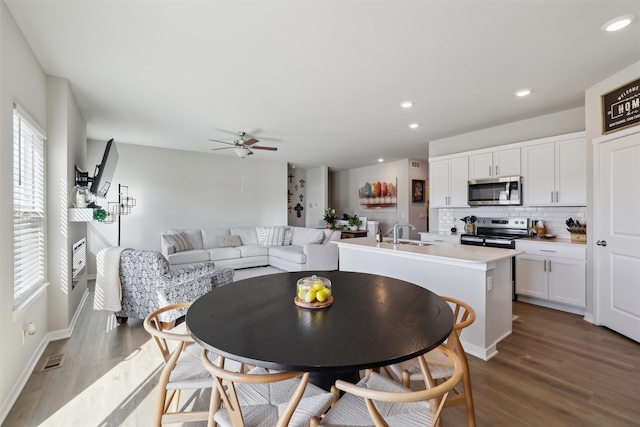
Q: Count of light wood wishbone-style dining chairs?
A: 4